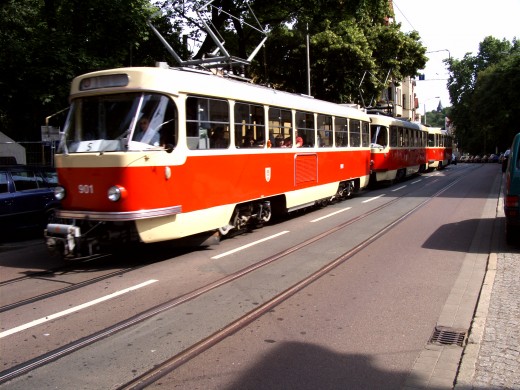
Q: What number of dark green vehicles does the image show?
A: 1